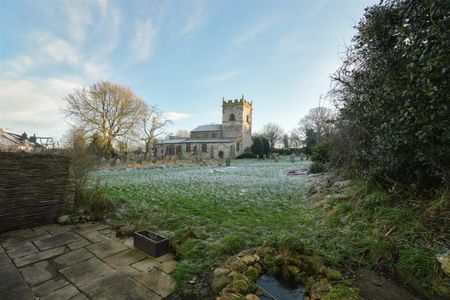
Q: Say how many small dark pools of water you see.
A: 1